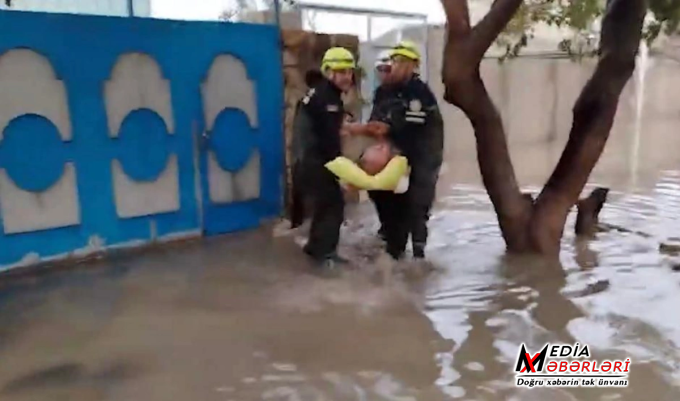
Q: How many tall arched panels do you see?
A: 3